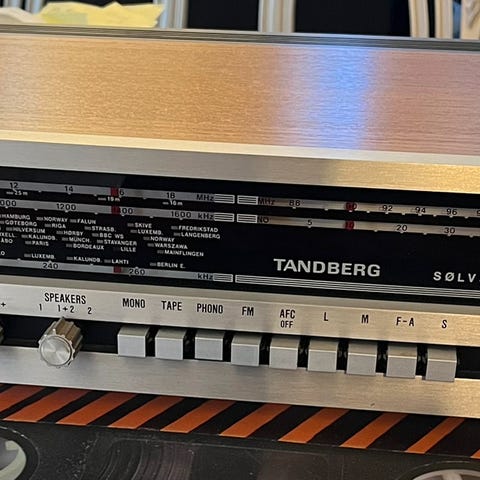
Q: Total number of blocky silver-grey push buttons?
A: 9